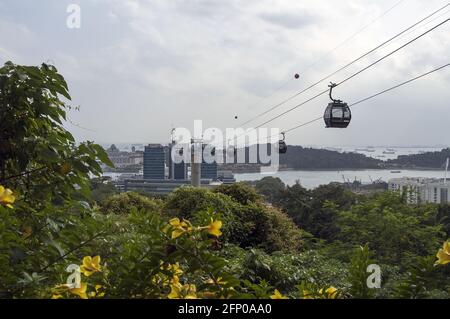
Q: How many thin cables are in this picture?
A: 4